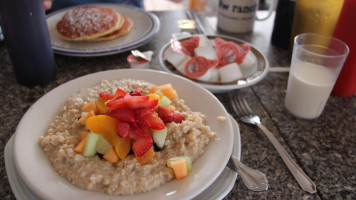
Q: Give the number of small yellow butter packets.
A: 1